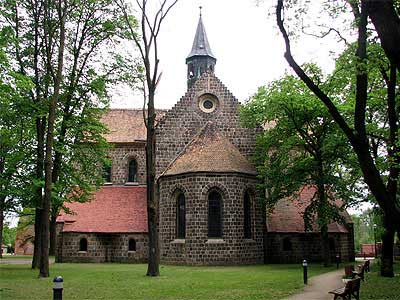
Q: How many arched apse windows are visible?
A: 3